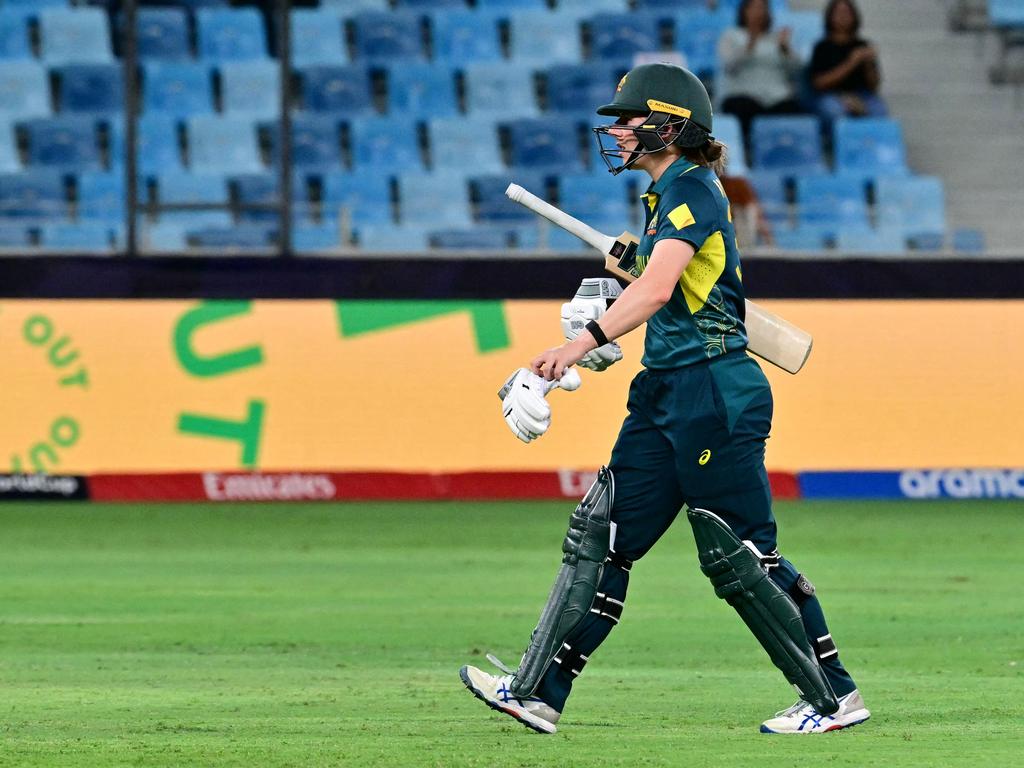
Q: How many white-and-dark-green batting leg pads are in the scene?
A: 2